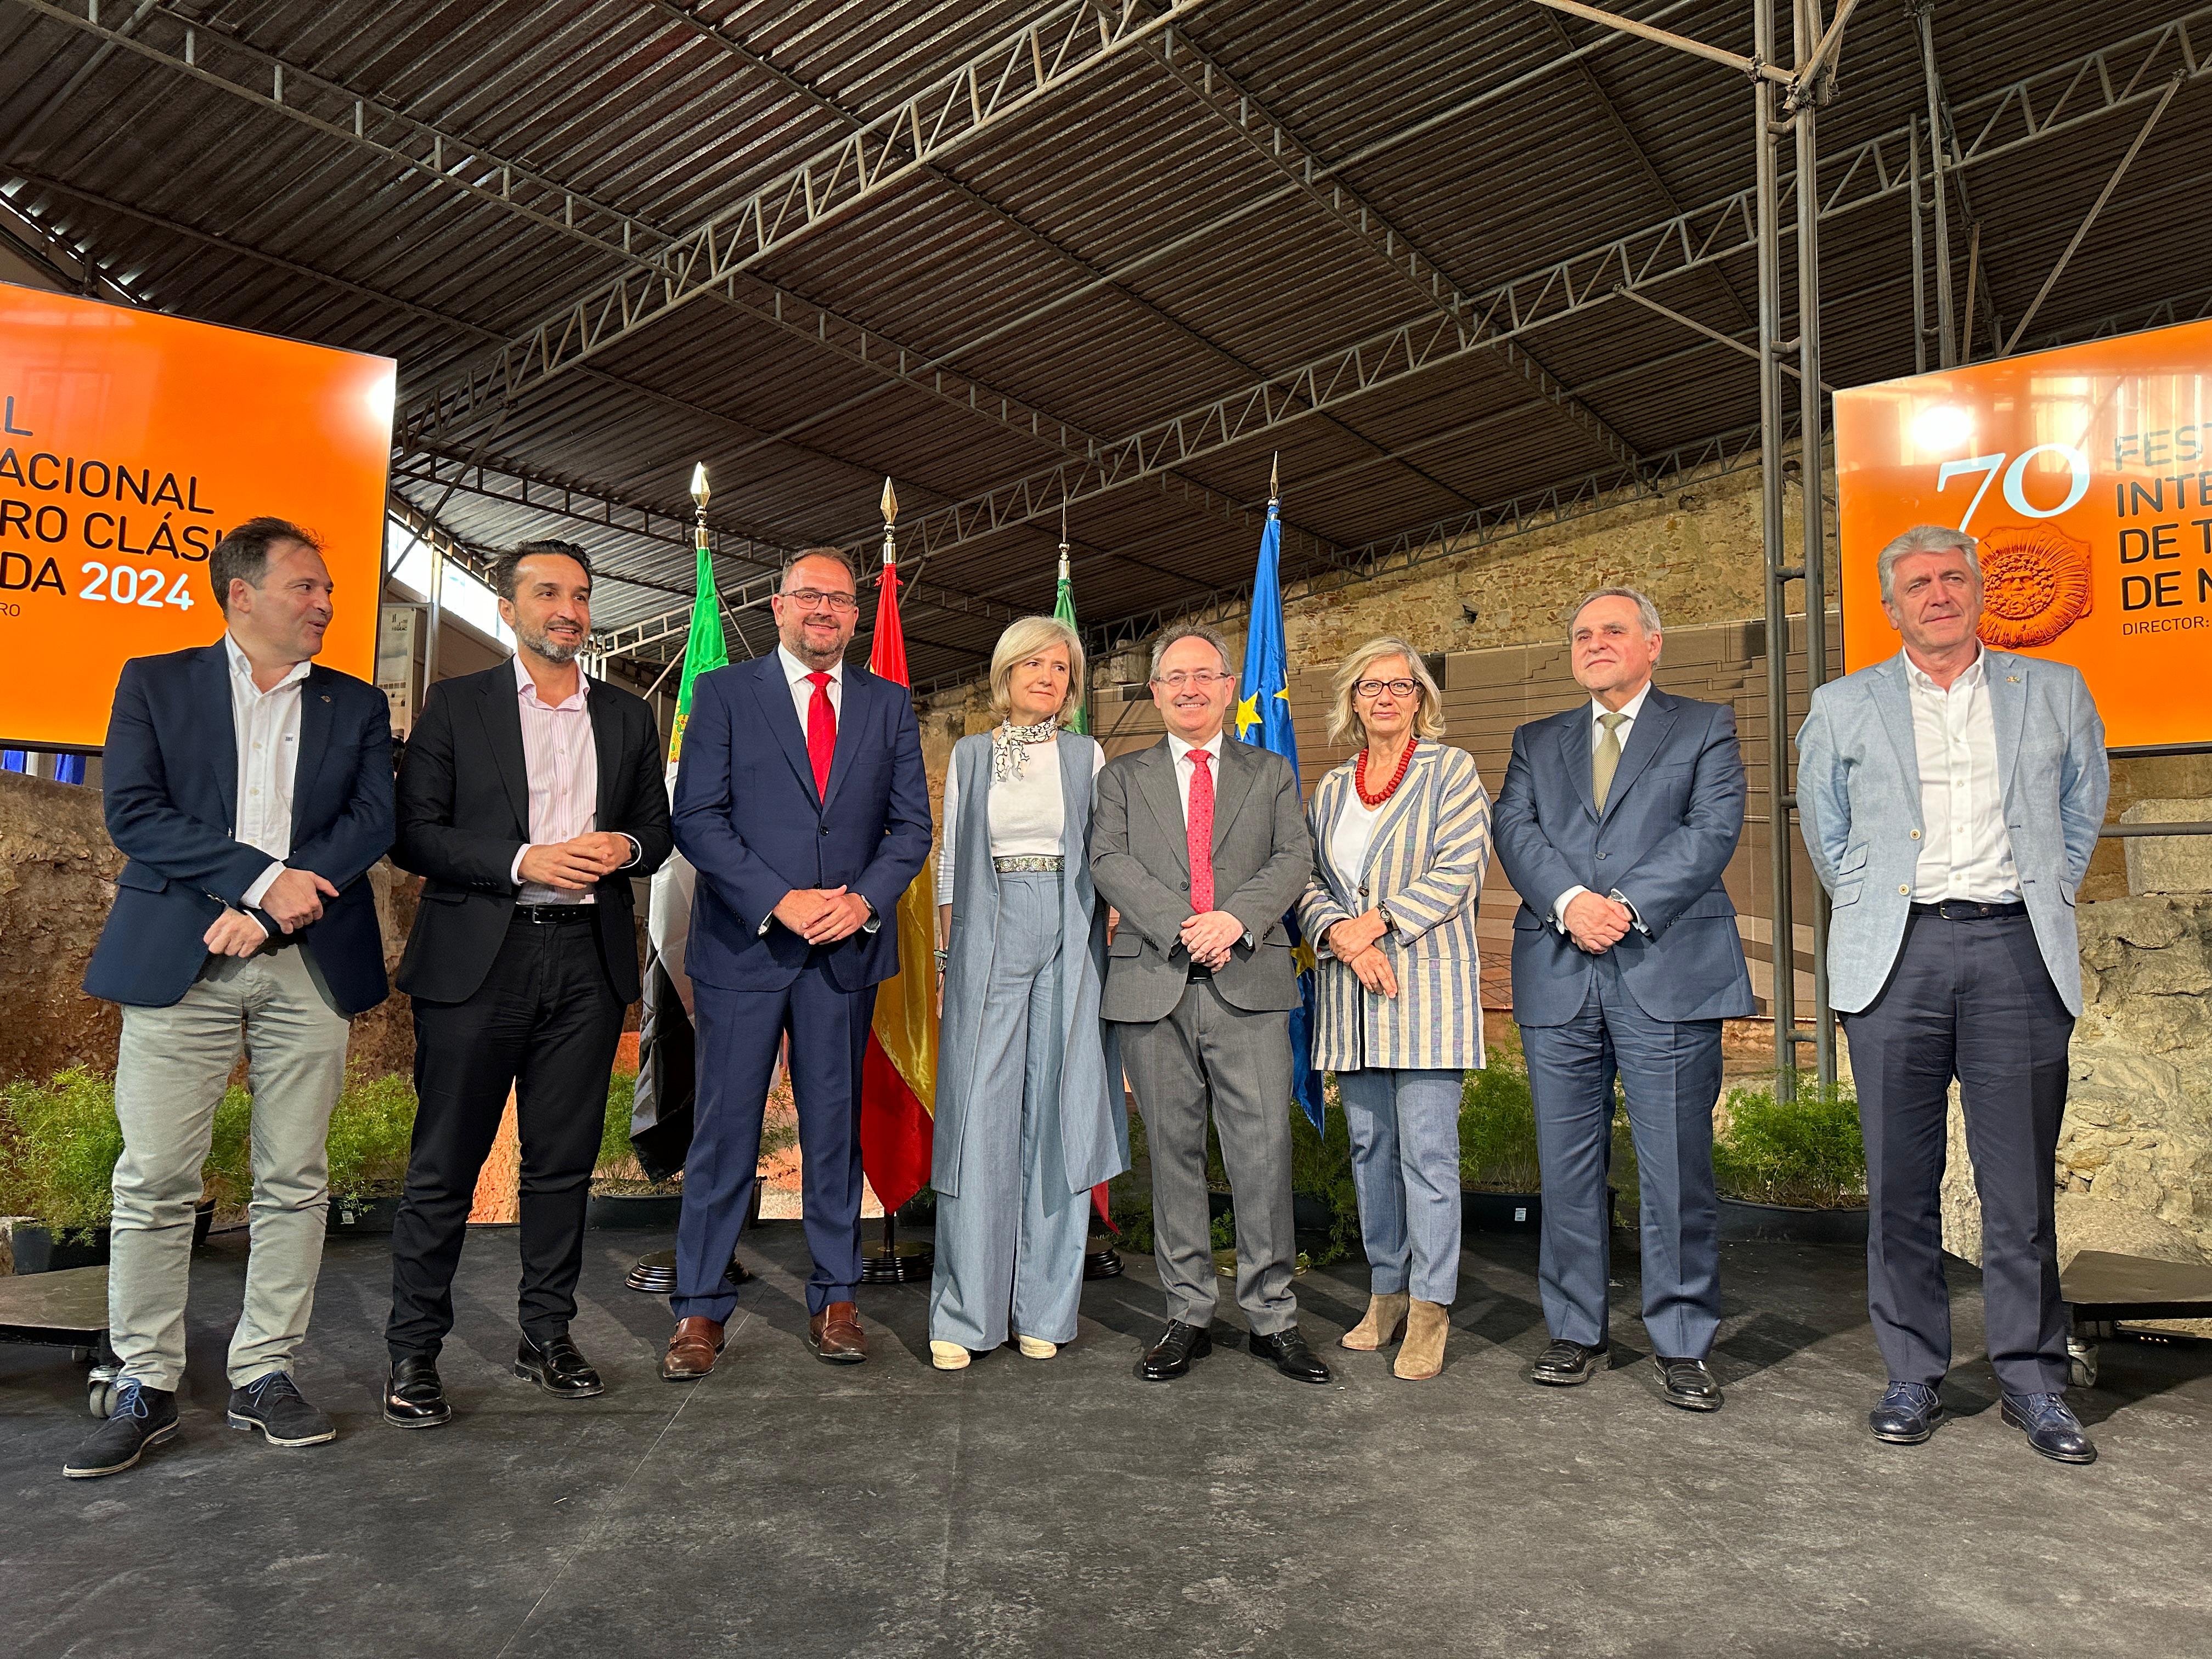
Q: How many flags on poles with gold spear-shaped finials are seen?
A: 4